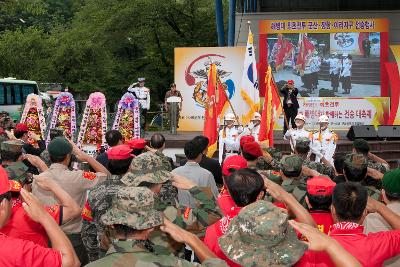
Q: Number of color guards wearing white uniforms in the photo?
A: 4